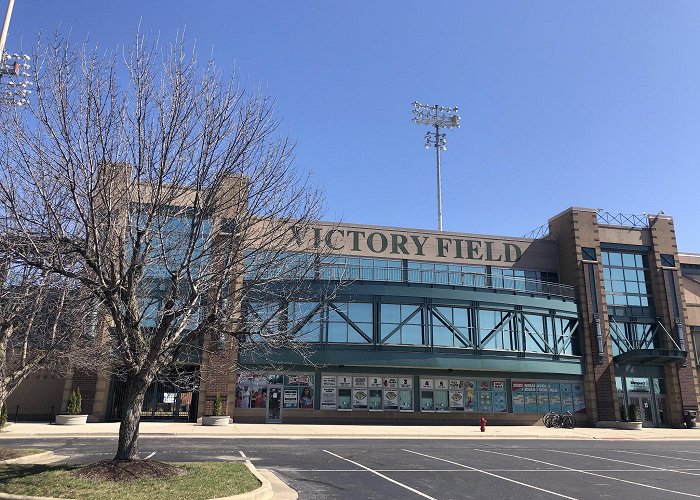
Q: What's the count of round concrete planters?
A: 3